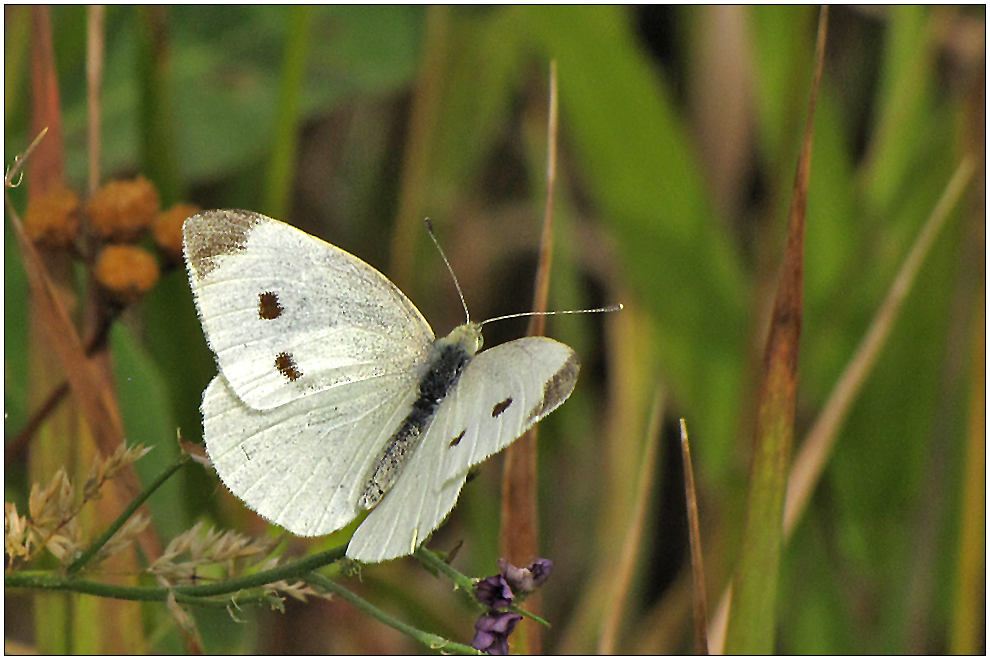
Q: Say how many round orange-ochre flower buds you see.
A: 4